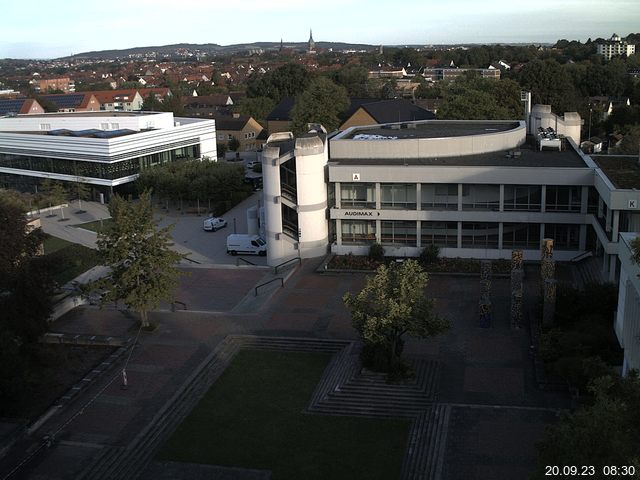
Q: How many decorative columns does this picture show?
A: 3